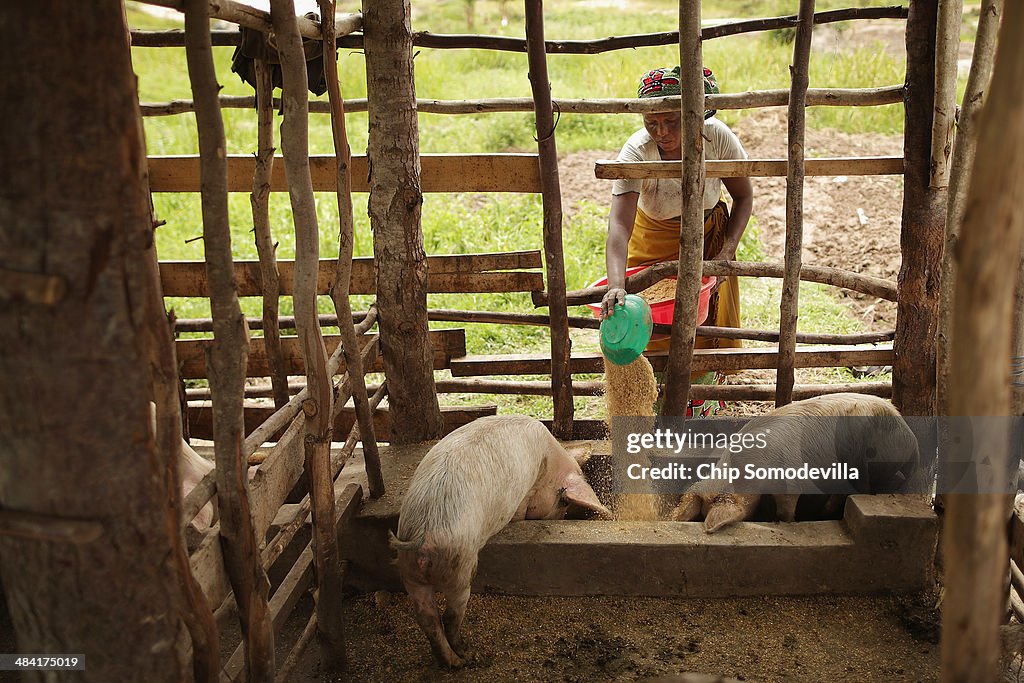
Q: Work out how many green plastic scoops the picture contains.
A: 1